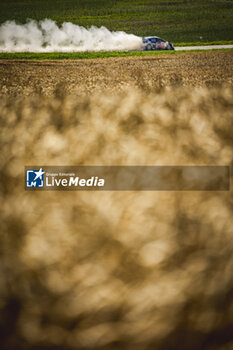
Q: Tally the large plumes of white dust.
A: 1